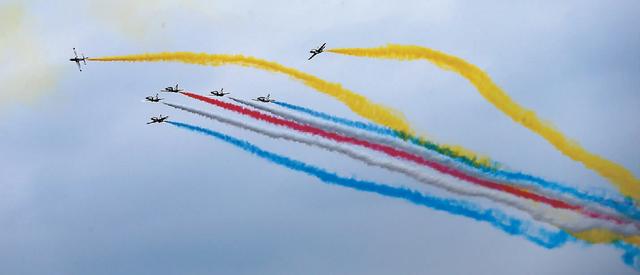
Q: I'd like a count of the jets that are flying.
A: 7